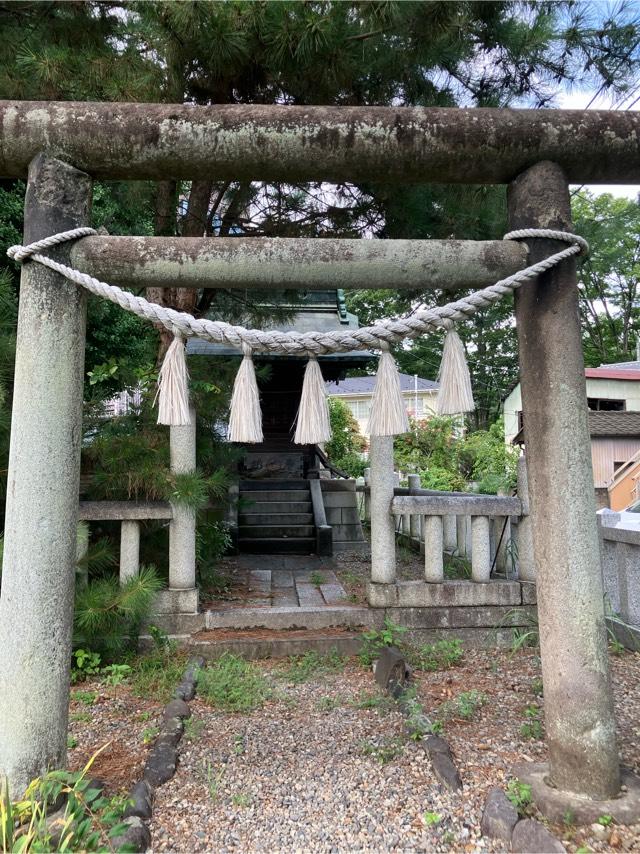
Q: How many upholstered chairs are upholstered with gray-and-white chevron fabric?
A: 0